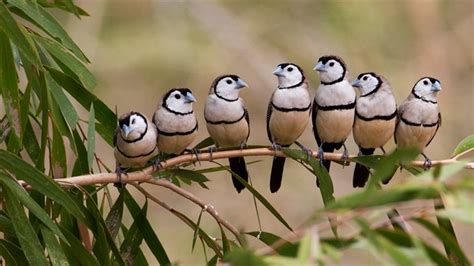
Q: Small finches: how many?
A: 7